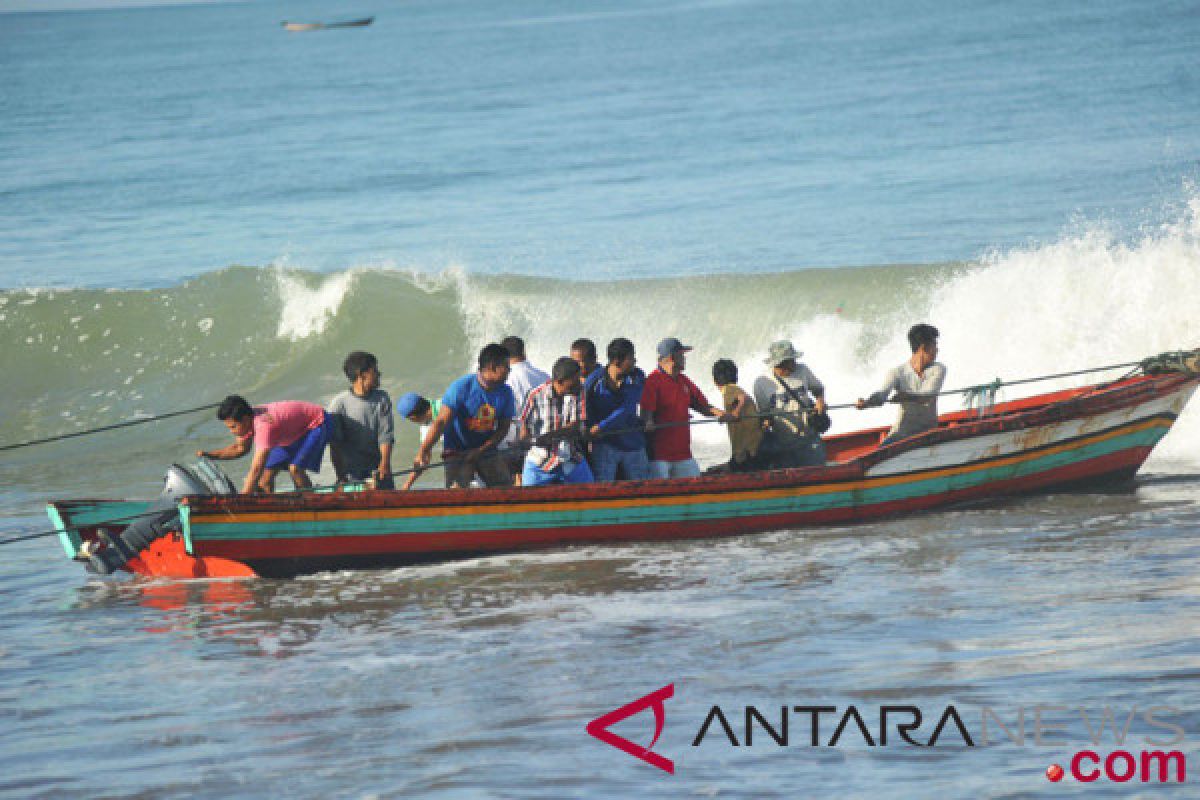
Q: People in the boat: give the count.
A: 12